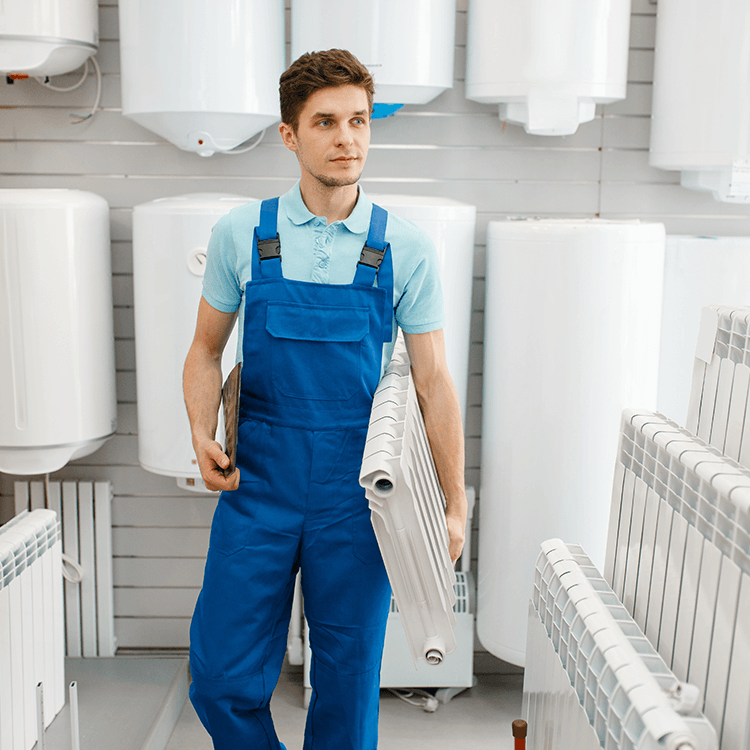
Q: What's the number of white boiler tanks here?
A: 10